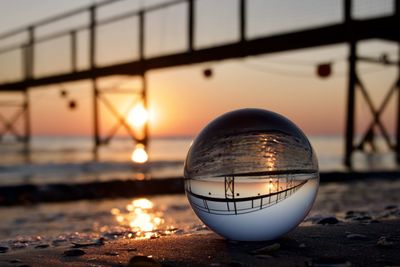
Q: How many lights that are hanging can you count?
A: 4